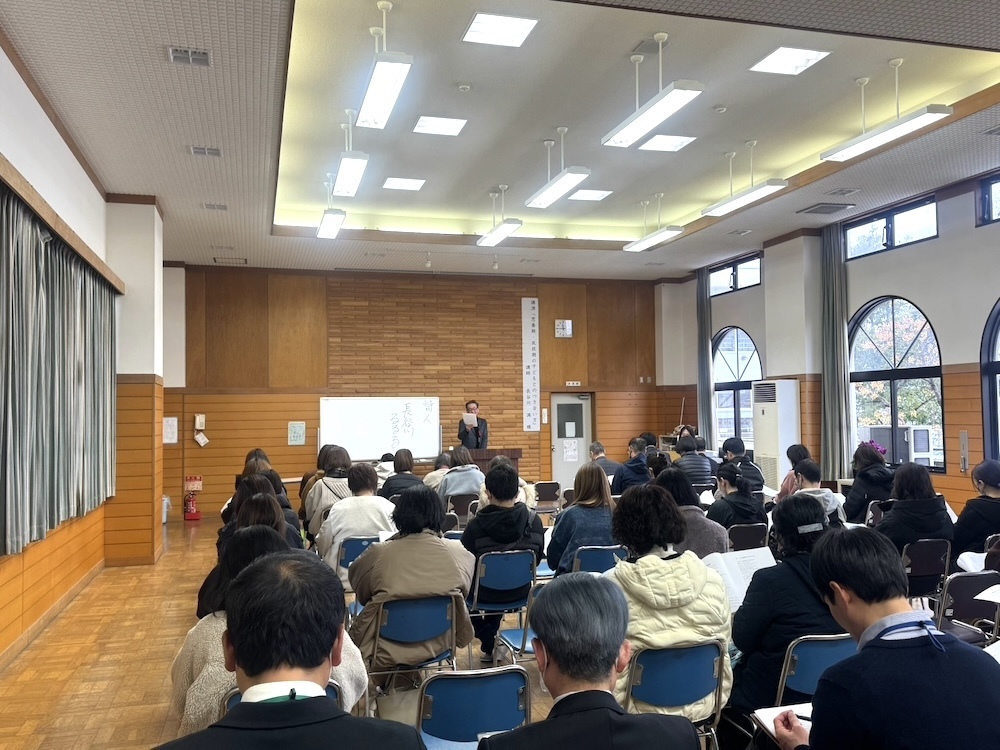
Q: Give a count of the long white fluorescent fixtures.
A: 9